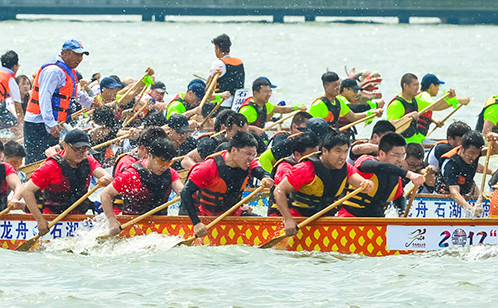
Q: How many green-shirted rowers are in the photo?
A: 8